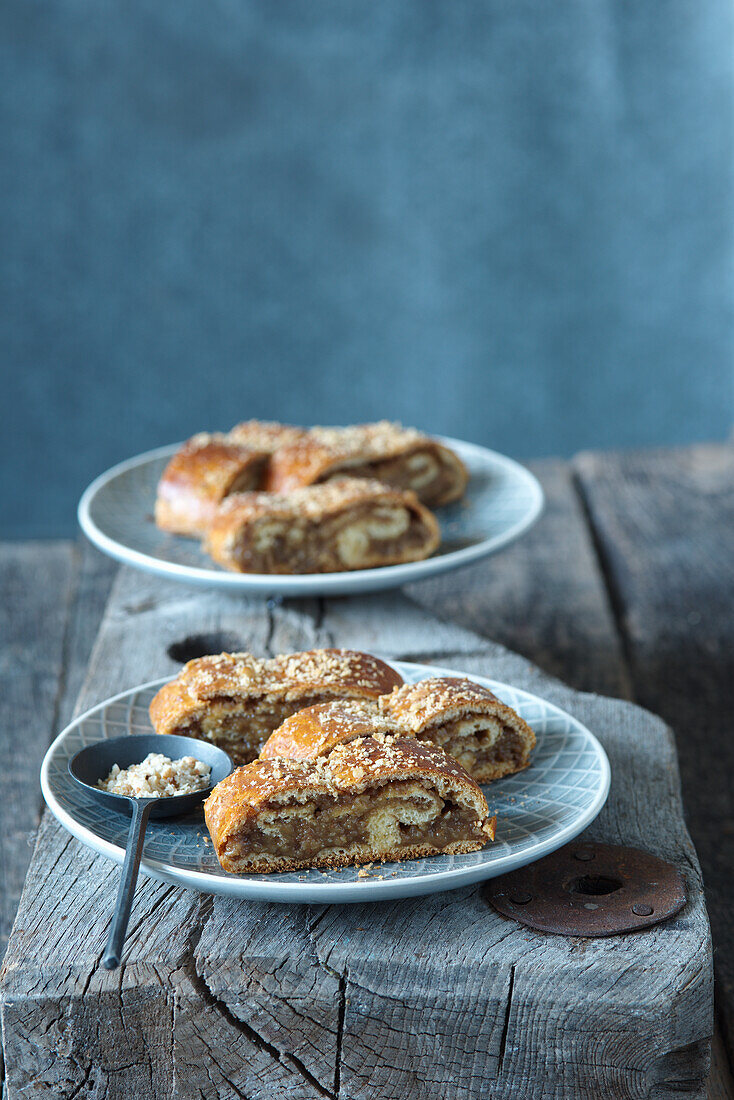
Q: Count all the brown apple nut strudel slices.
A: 6